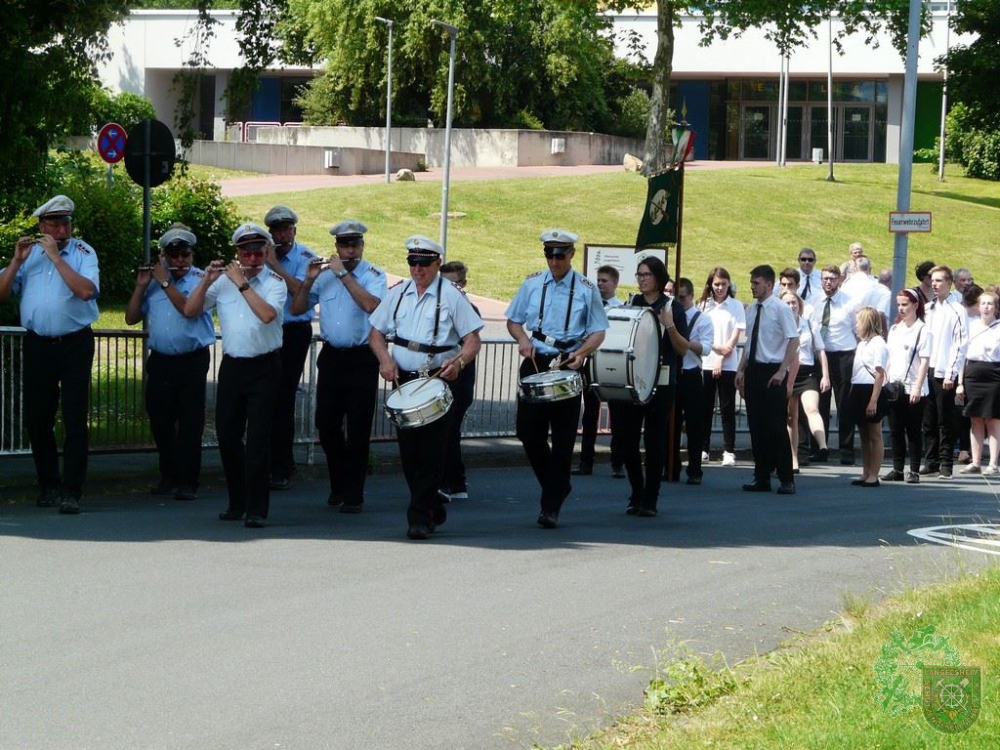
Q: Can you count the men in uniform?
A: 7